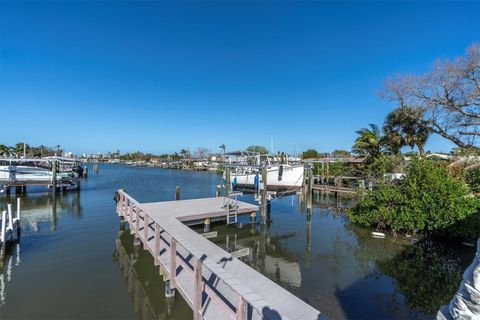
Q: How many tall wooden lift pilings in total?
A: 4